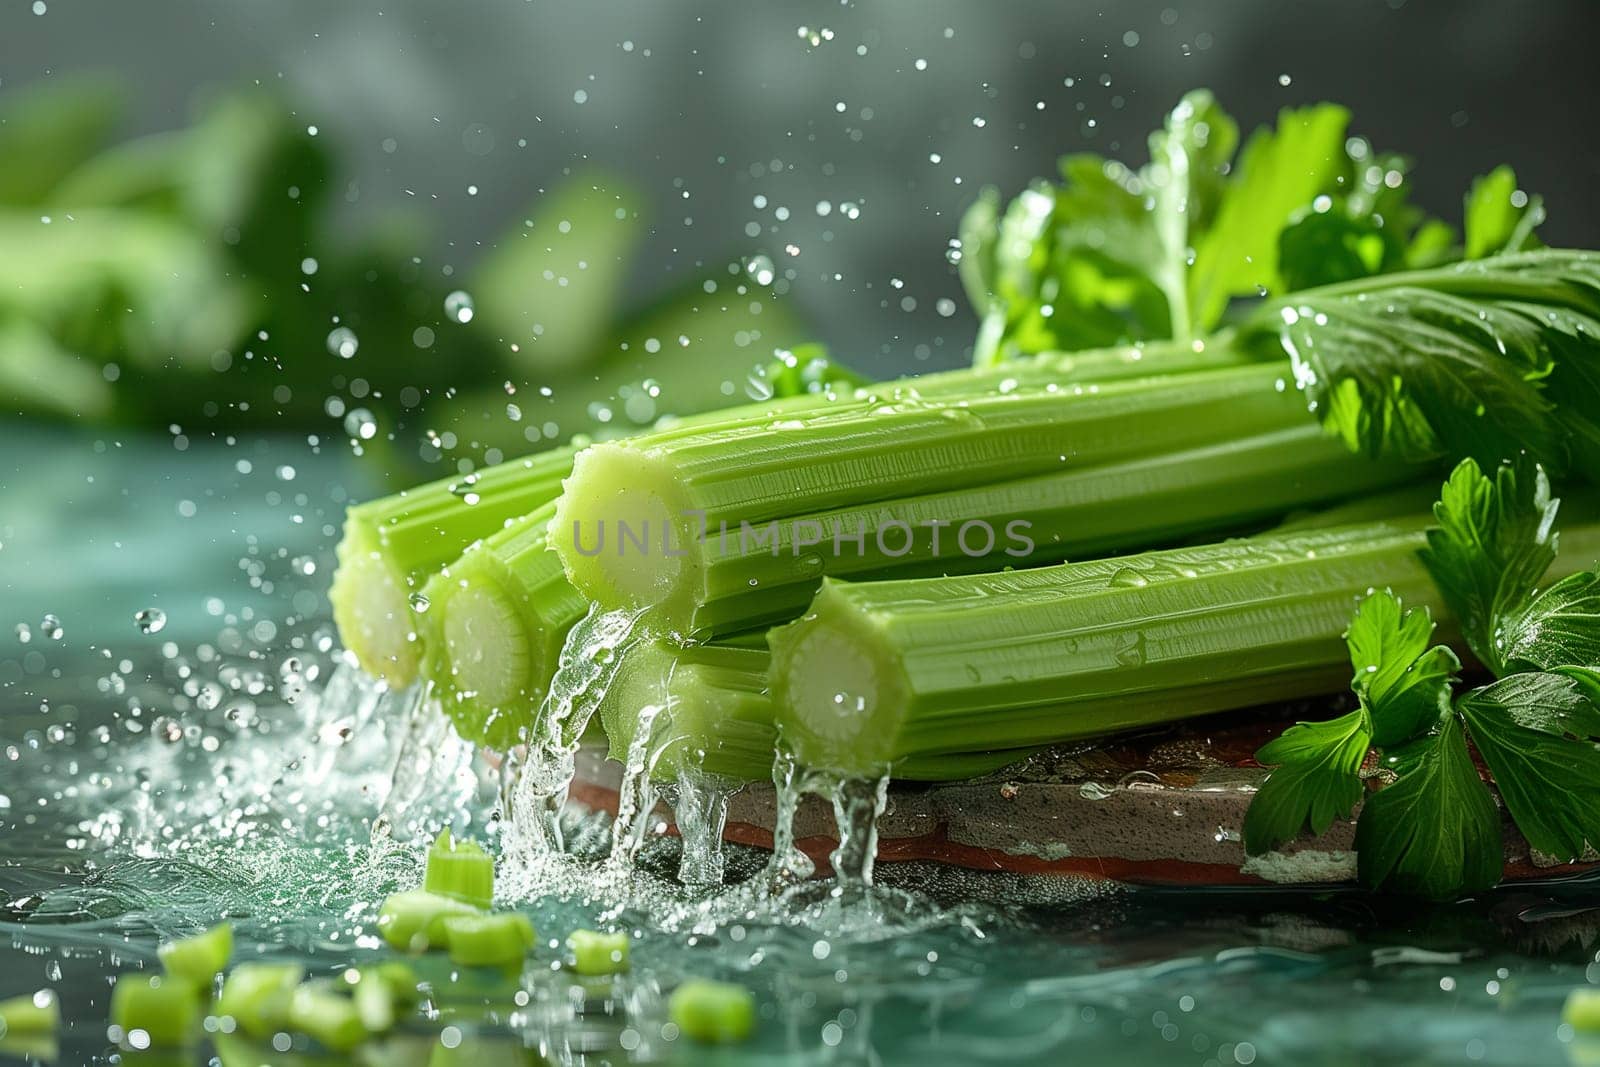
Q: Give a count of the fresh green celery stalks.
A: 5